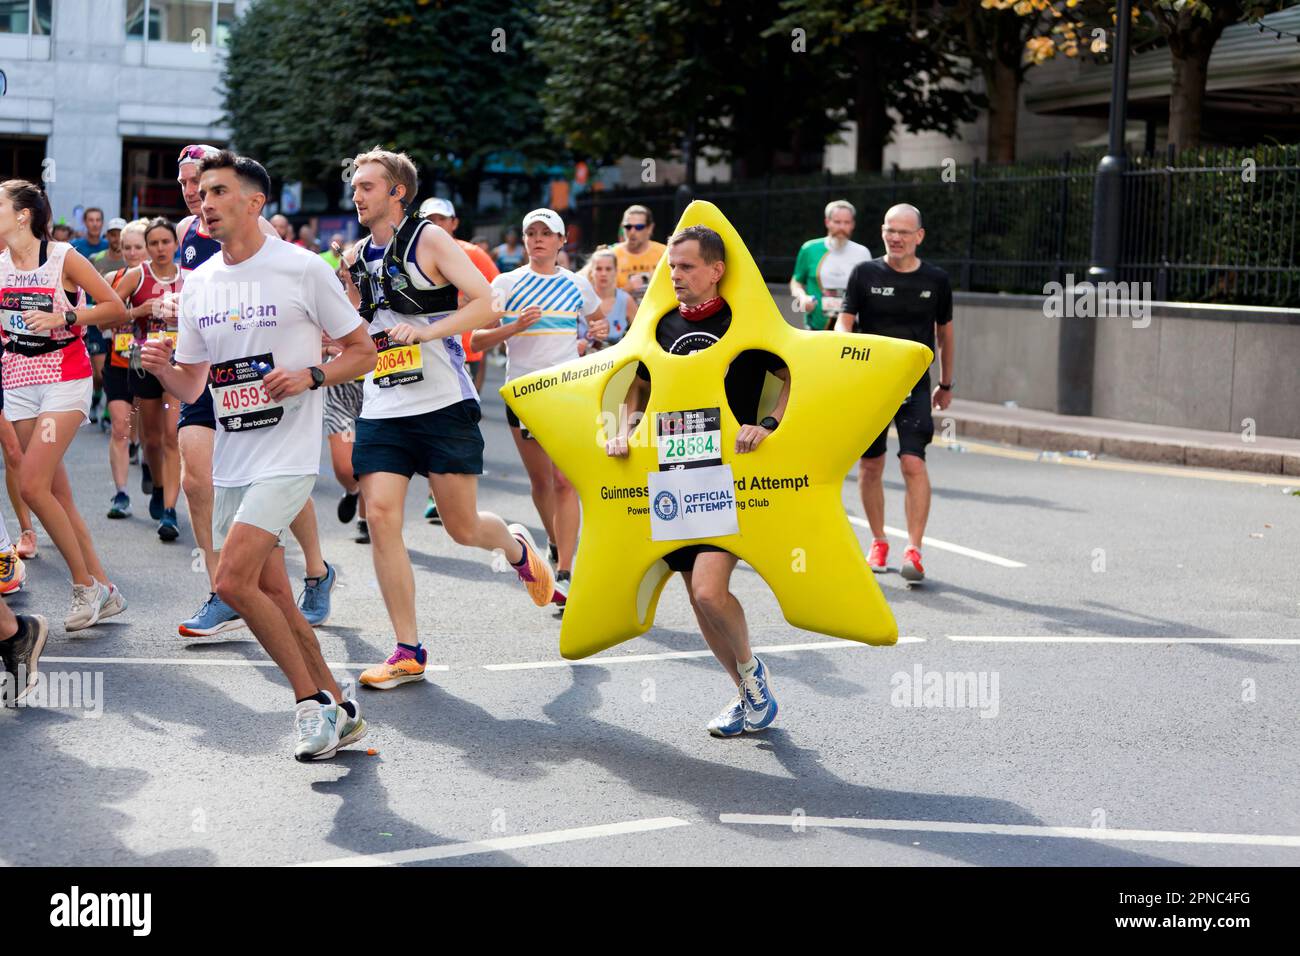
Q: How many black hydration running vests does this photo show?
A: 1